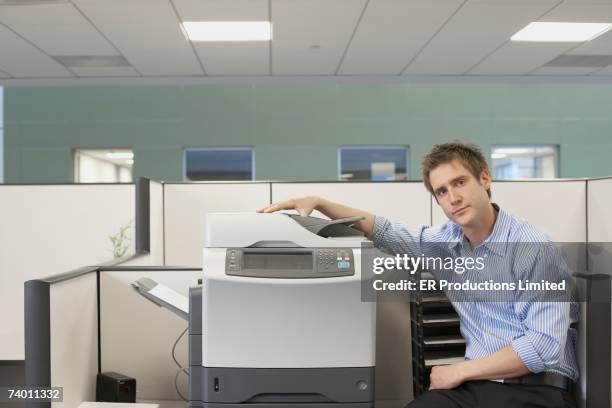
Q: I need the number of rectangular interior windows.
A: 4